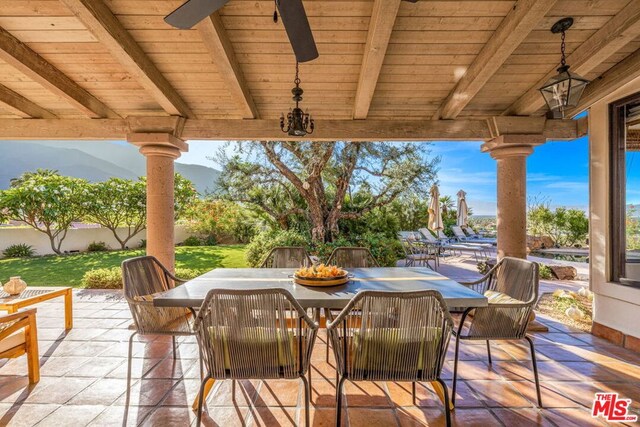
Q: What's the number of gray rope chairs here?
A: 6